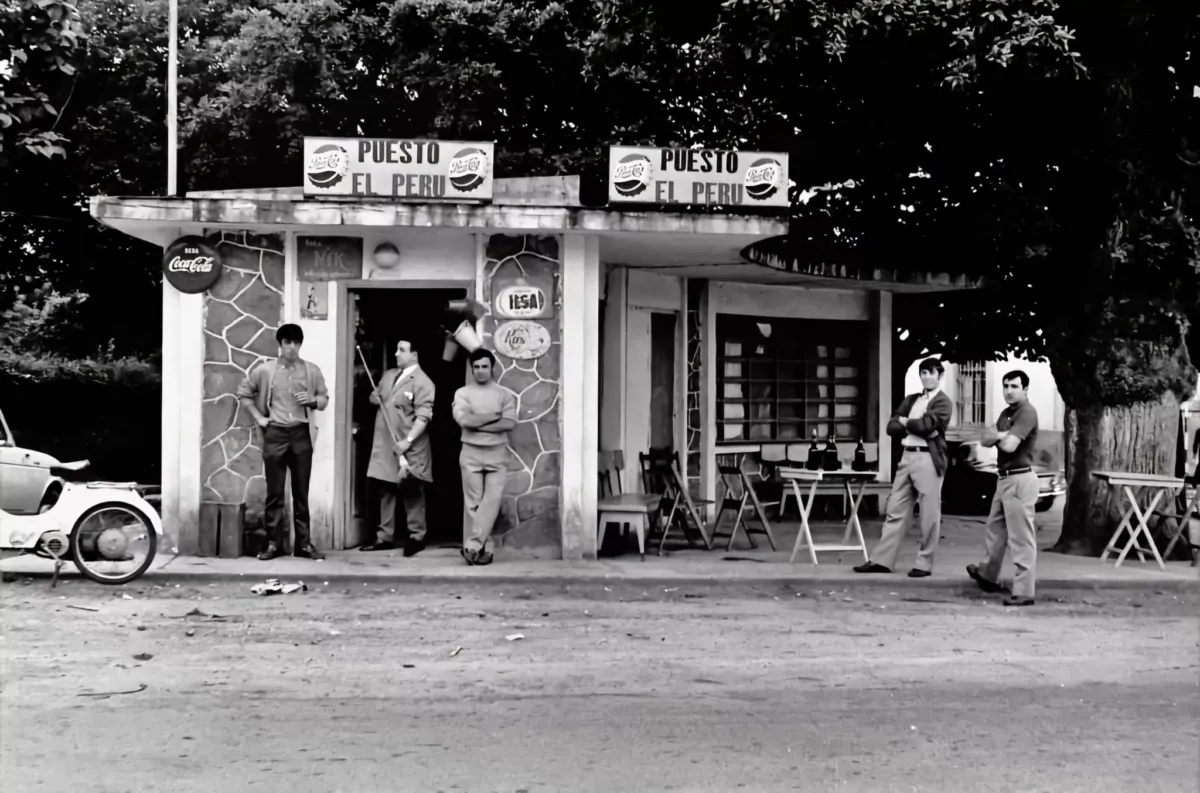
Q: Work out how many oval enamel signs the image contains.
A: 2